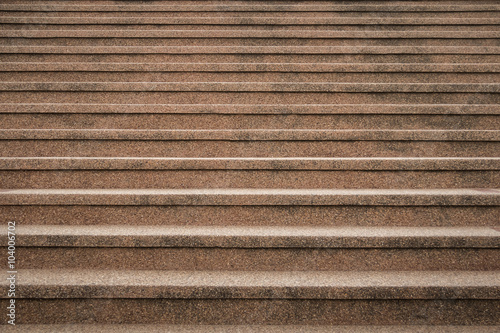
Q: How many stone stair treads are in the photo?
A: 13